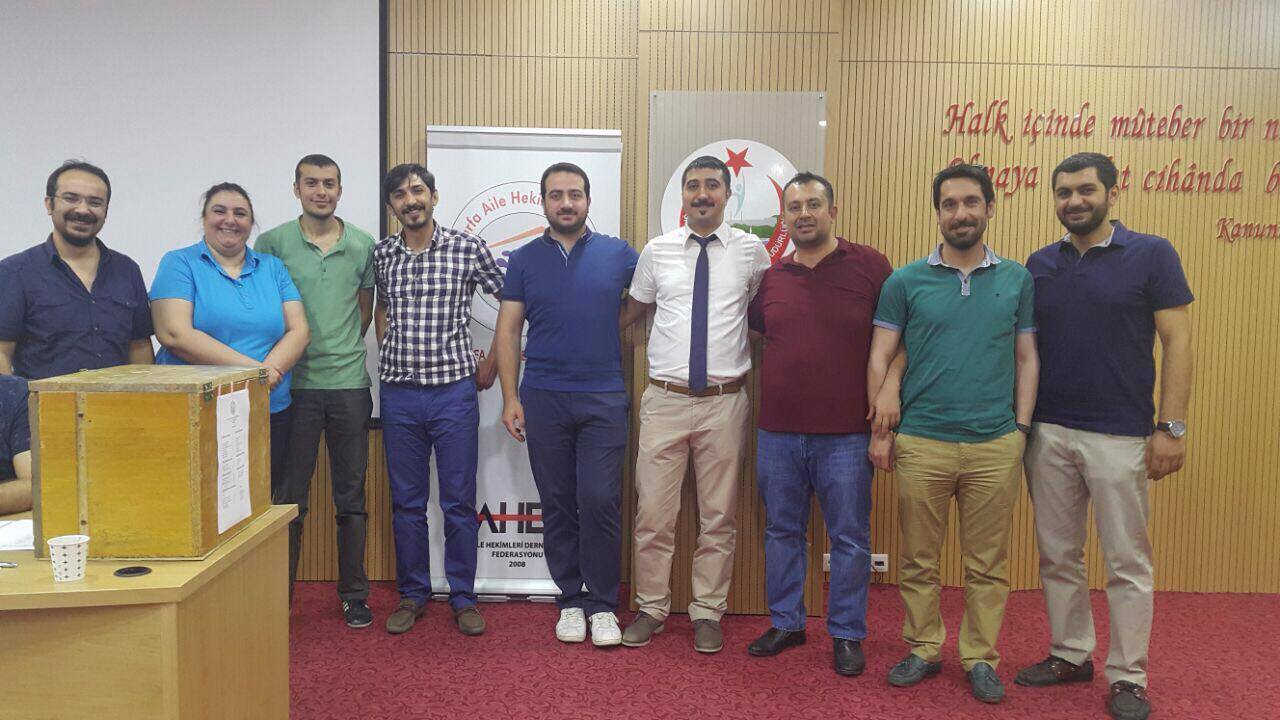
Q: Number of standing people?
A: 9